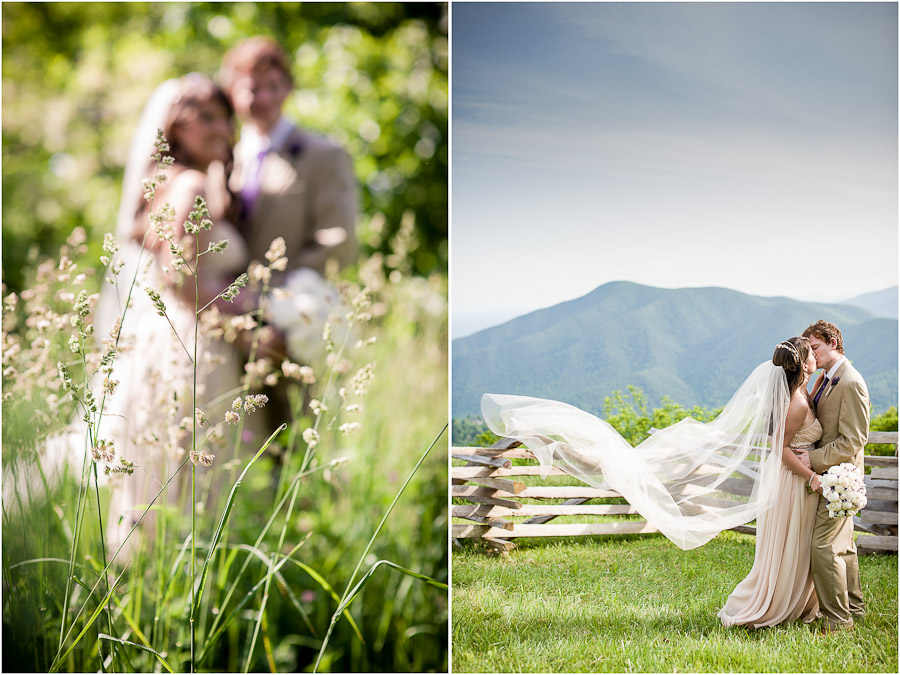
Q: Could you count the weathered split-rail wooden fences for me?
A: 1